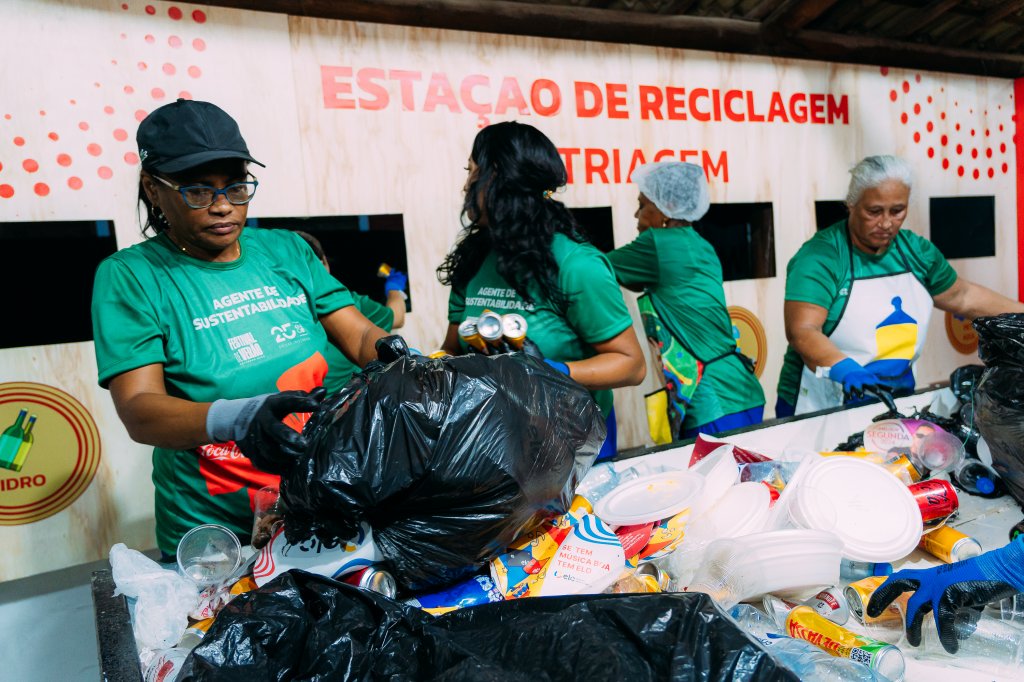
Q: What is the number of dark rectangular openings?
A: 6